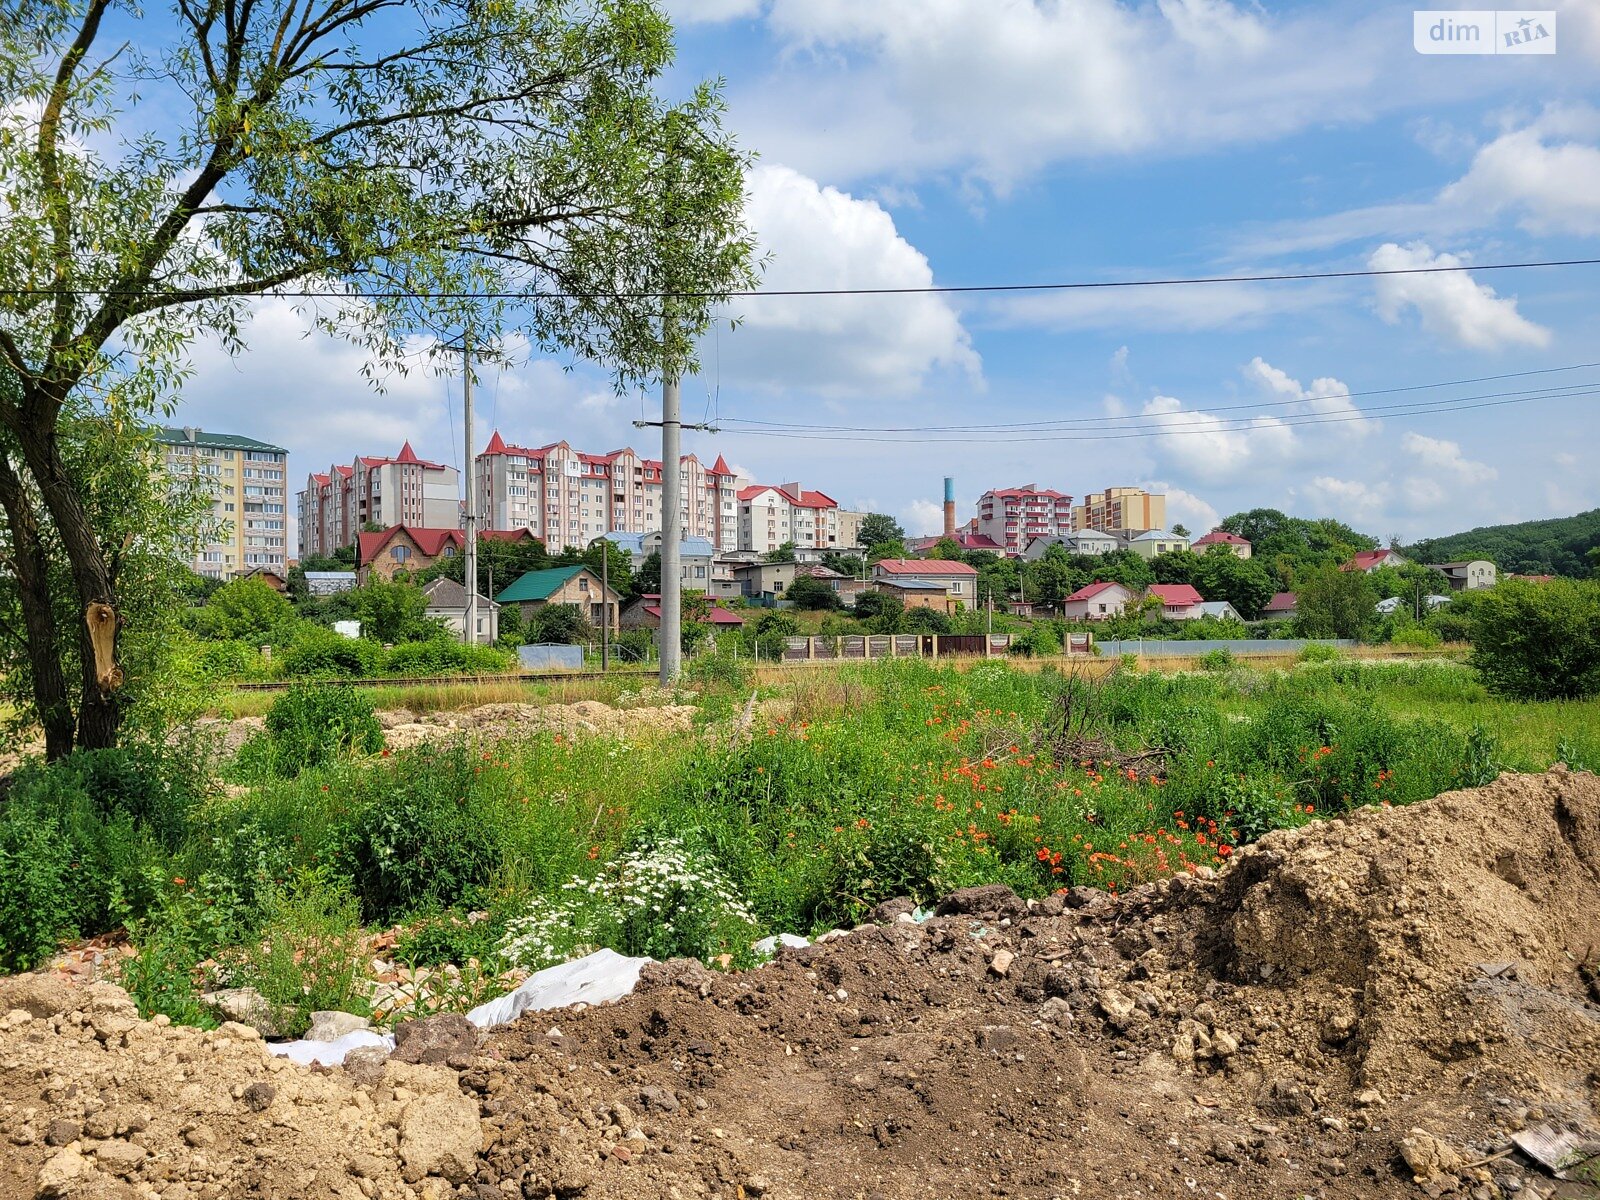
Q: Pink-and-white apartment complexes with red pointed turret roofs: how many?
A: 2